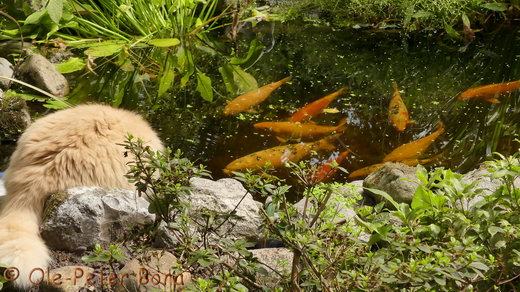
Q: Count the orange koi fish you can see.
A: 9